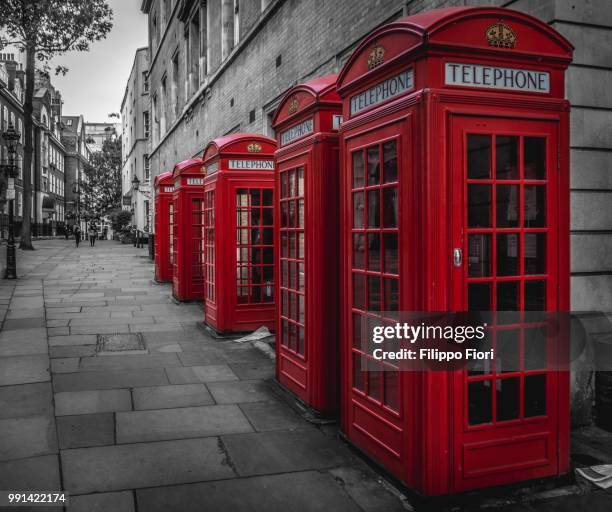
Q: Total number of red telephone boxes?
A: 5